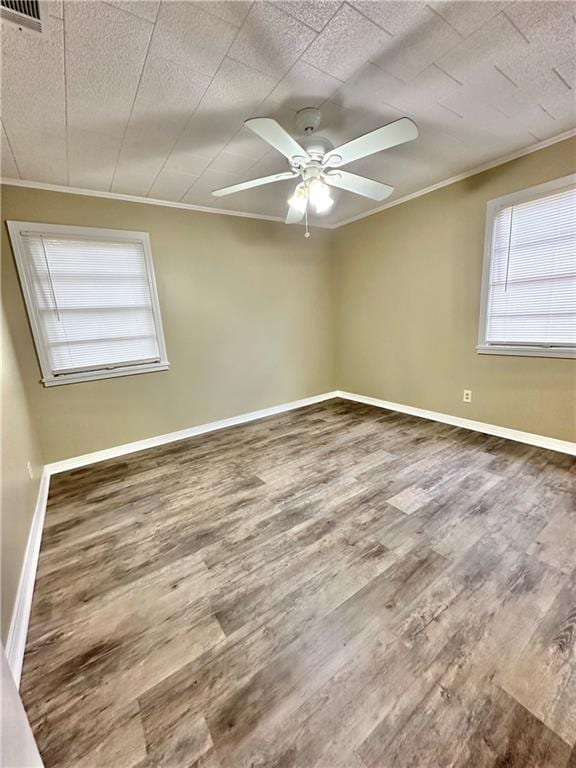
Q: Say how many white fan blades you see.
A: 5